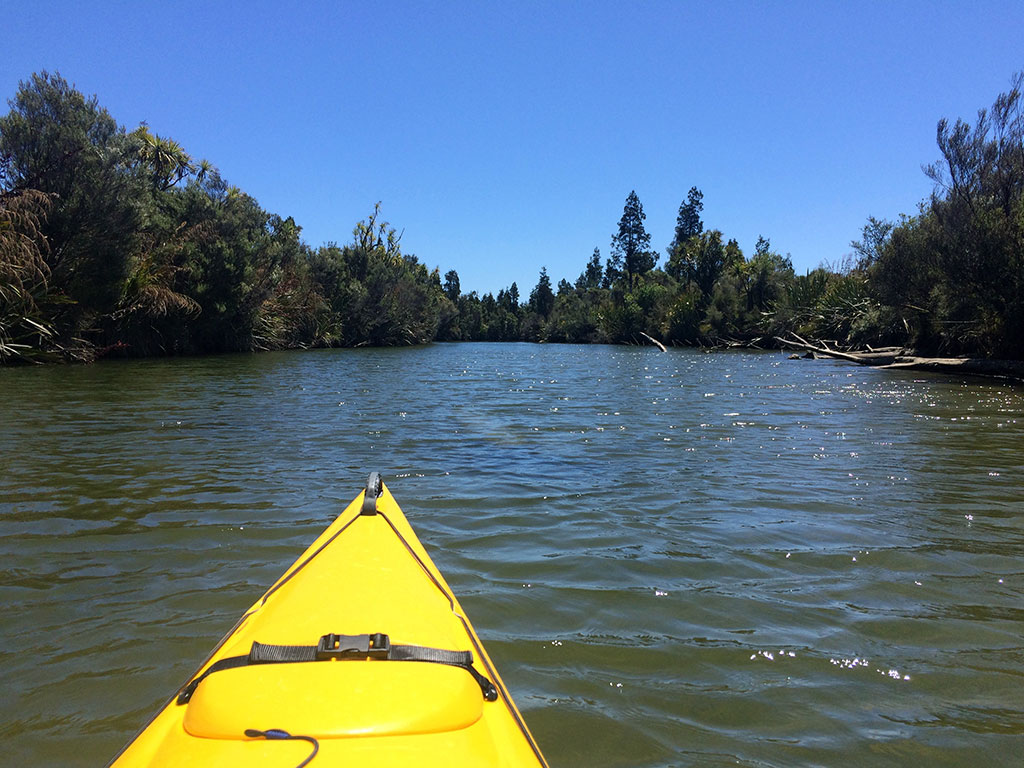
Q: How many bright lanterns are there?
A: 0